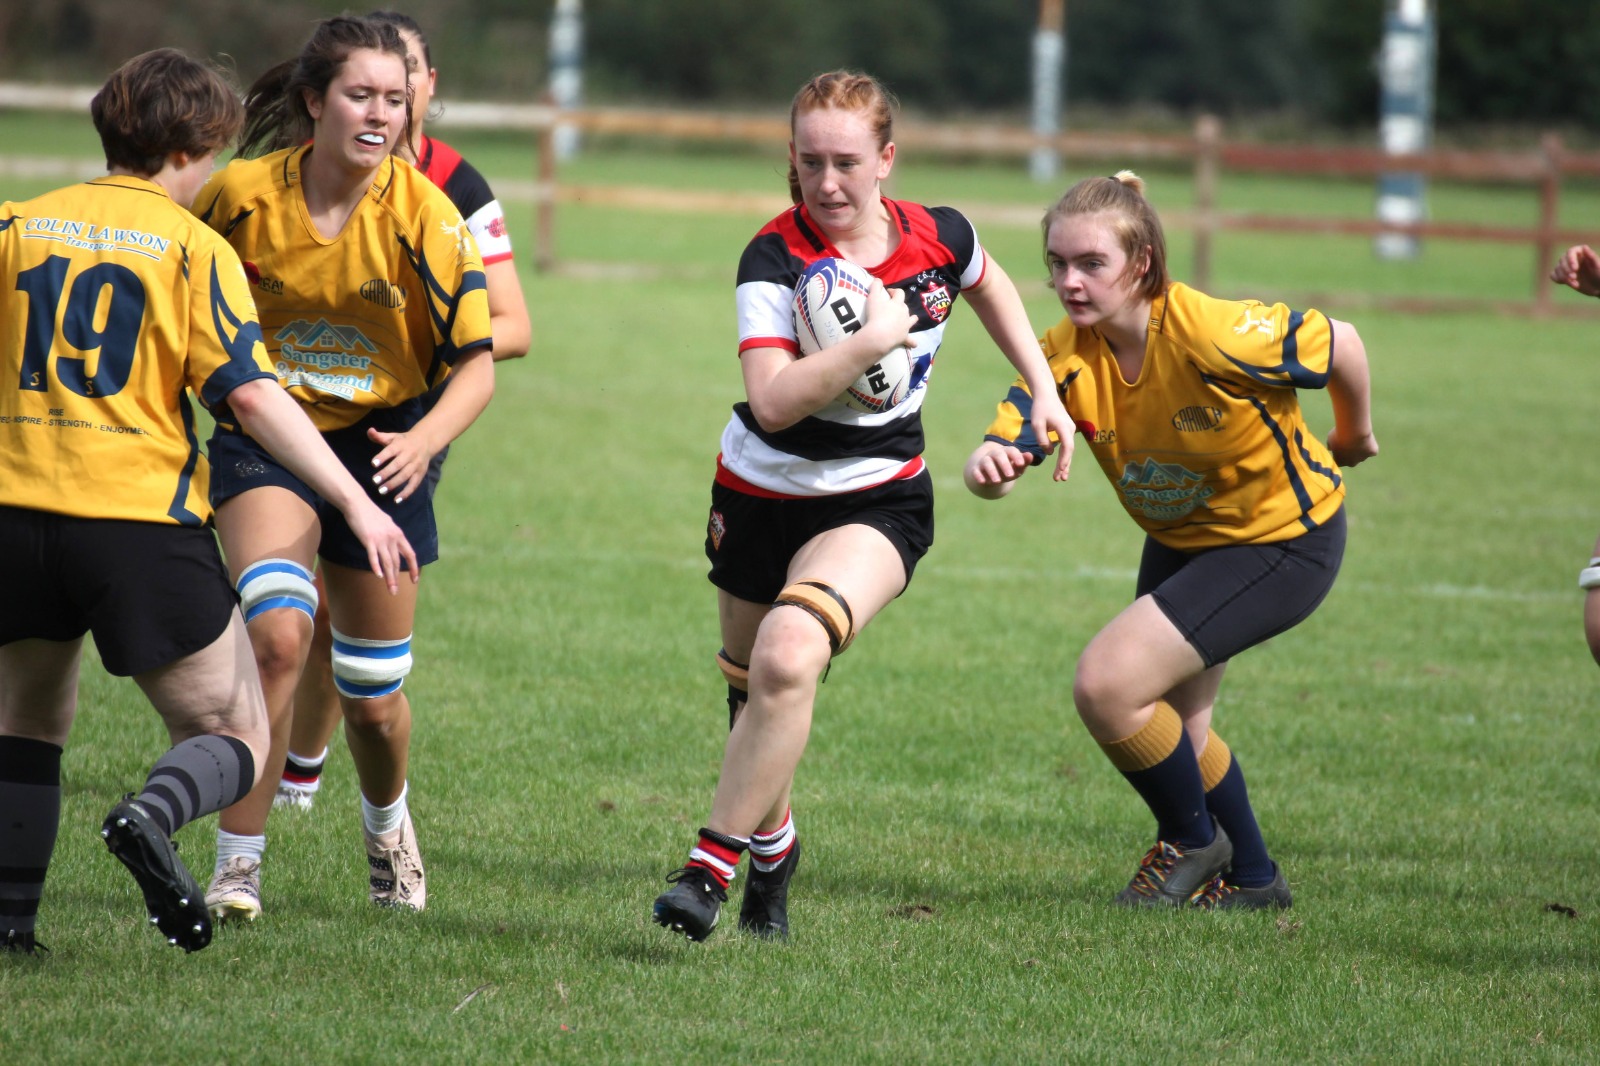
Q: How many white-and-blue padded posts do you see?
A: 3